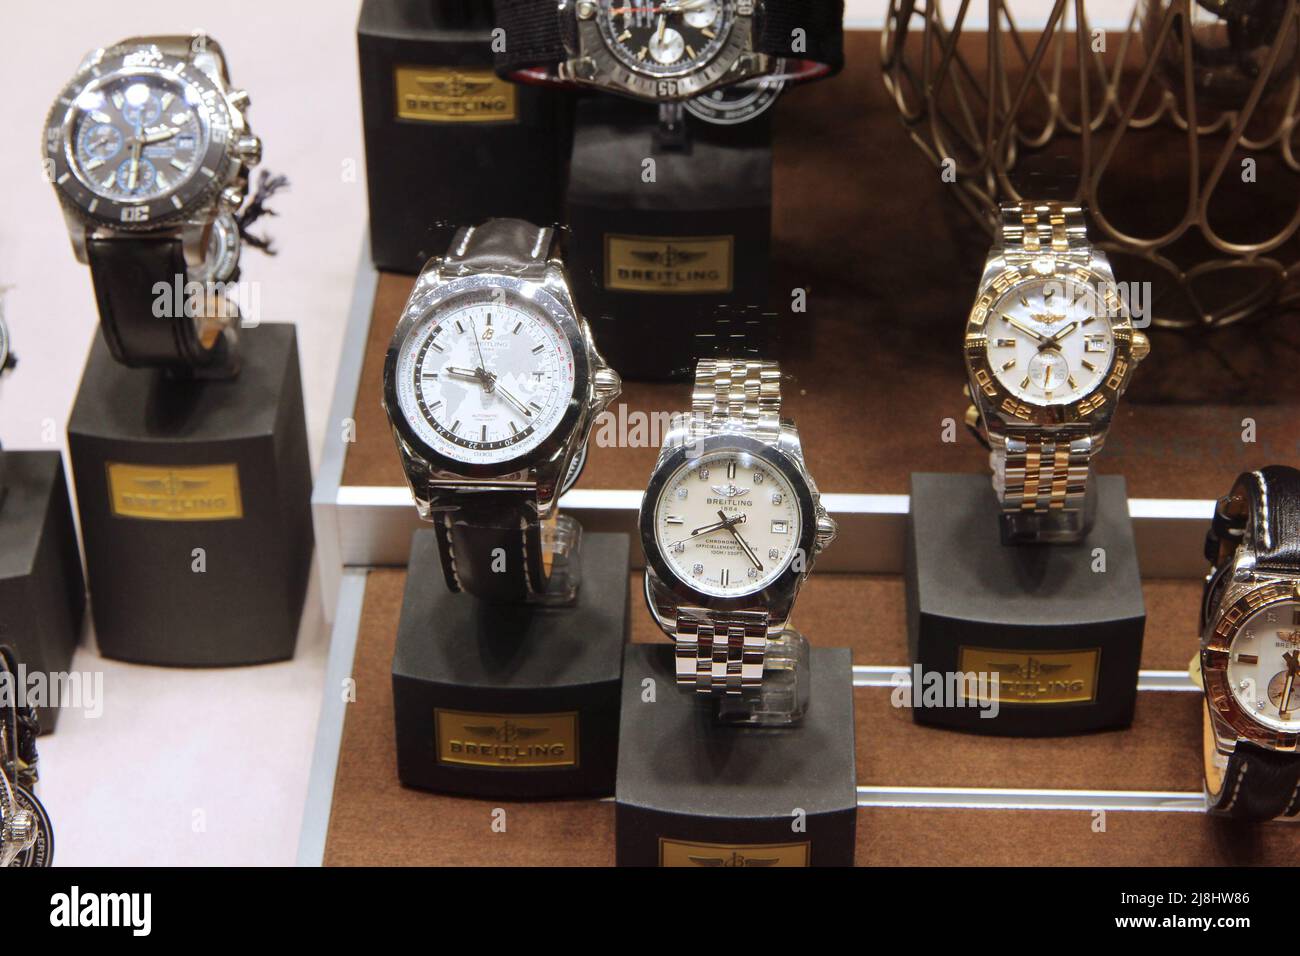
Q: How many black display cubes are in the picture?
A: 7